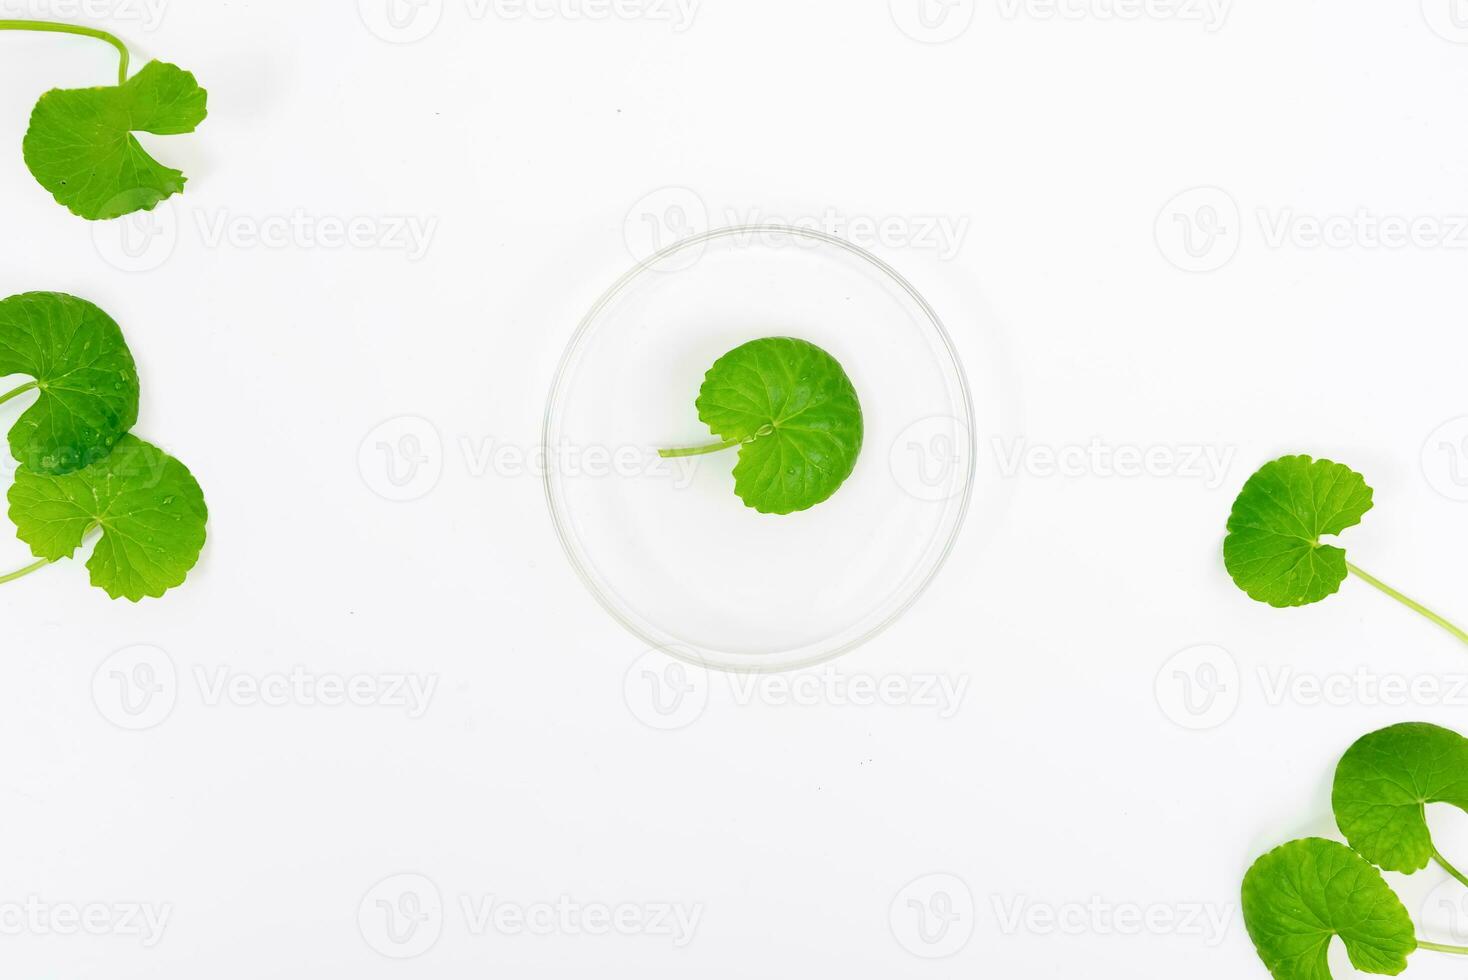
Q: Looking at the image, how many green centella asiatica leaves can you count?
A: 7